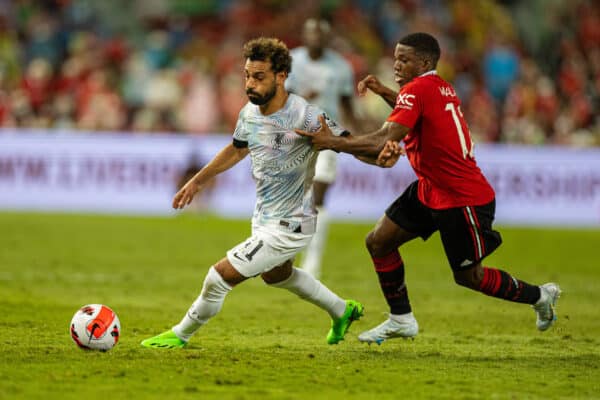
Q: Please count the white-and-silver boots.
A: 2